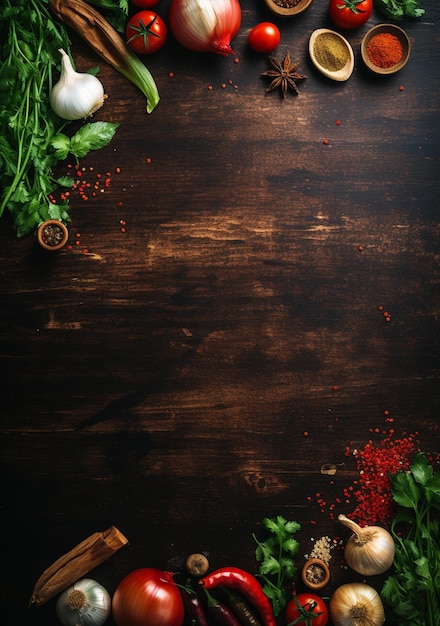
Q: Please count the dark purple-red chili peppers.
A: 2